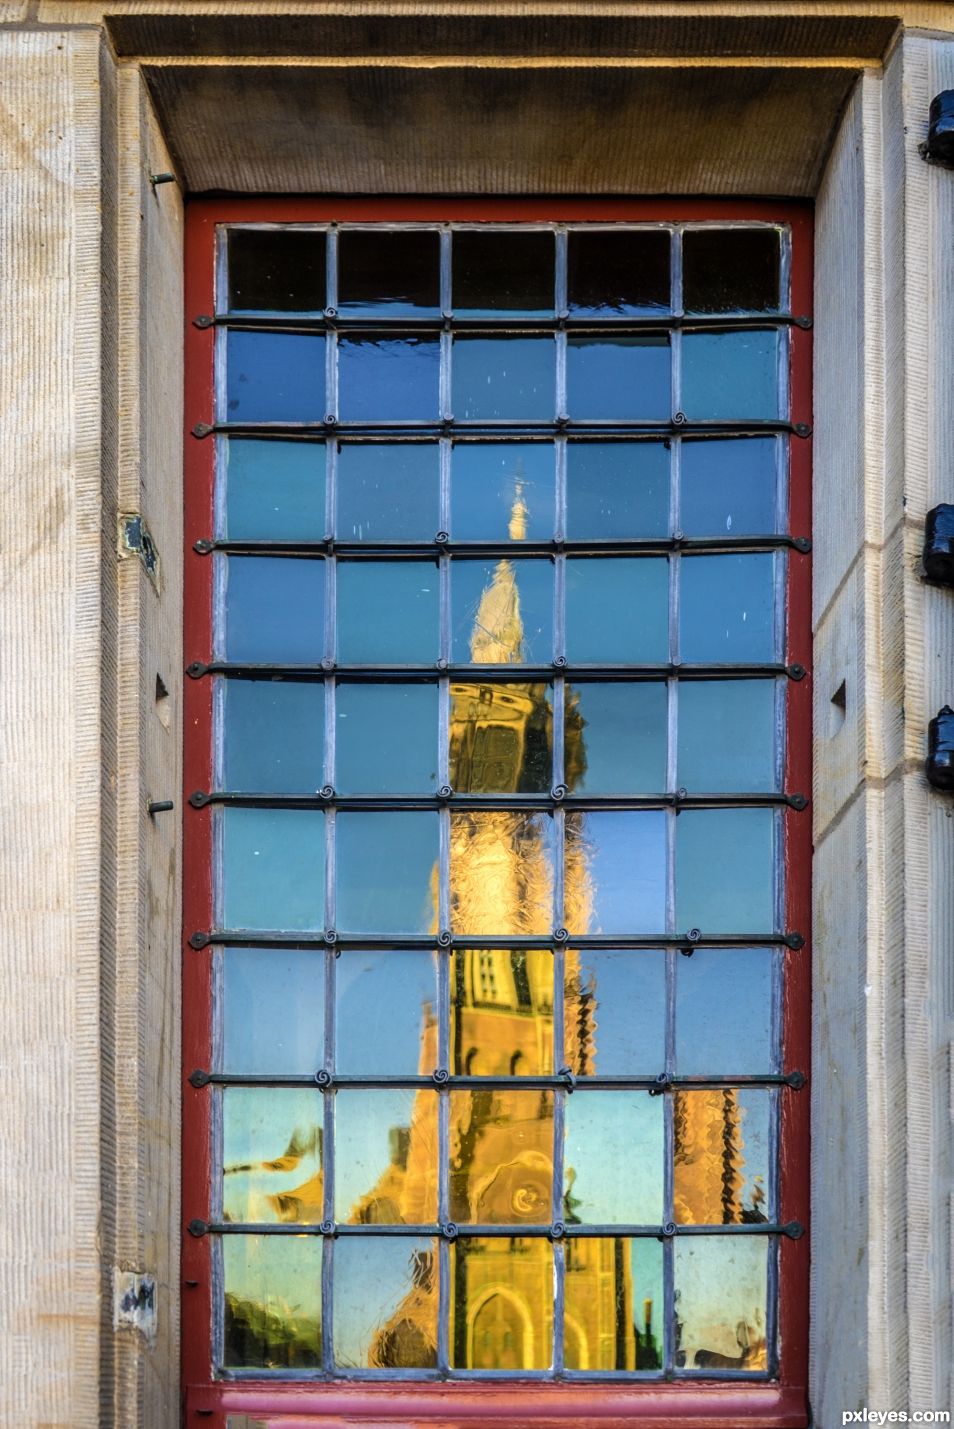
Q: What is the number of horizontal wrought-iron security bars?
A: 8